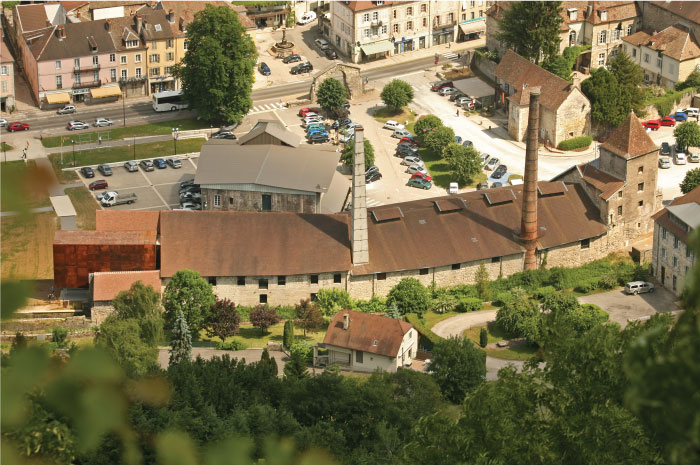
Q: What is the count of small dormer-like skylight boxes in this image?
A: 4